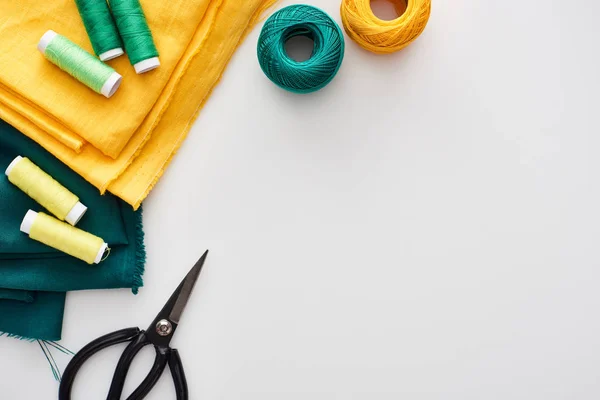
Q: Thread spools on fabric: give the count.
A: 5